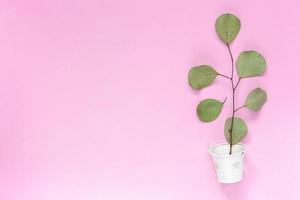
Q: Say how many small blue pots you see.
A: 0